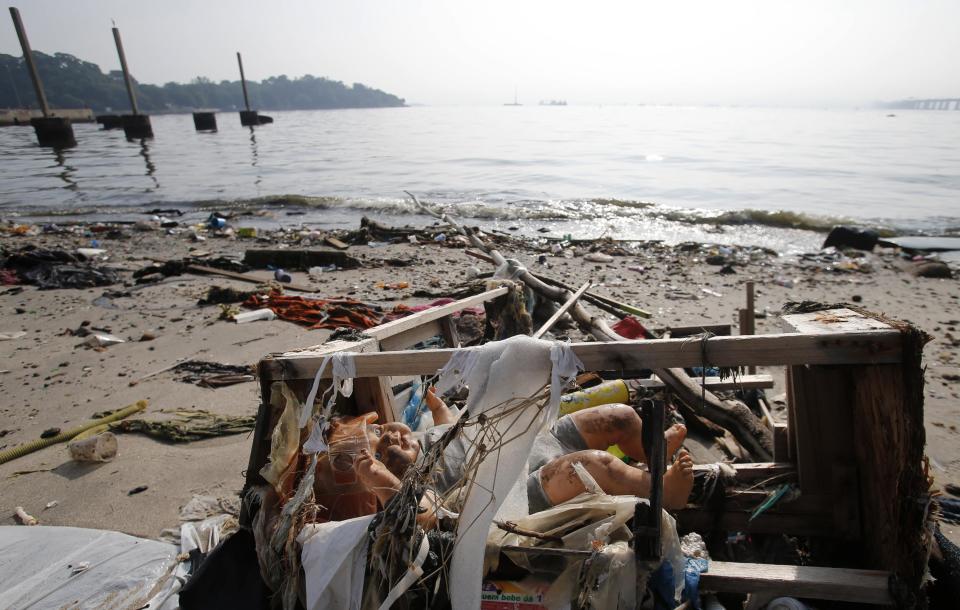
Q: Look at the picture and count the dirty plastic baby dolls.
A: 1